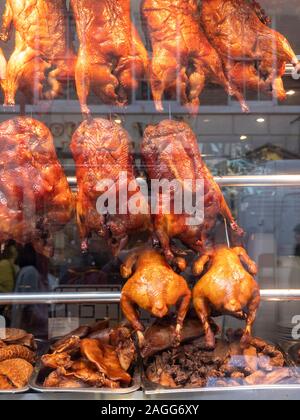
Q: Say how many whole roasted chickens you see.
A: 2